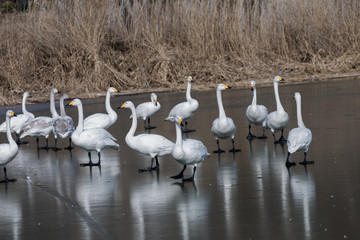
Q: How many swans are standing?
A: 14